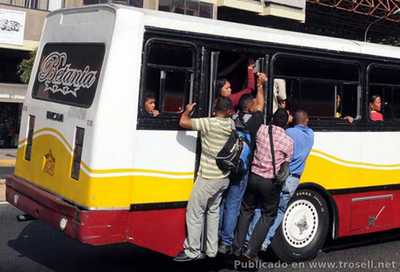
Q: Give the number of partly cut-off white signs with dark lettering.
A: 1